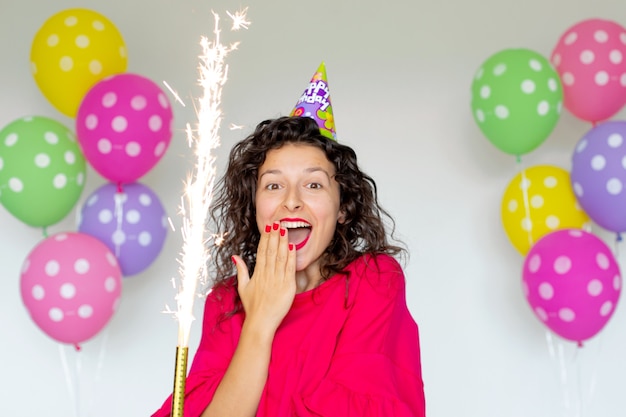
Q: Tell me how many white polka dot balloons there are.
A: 10